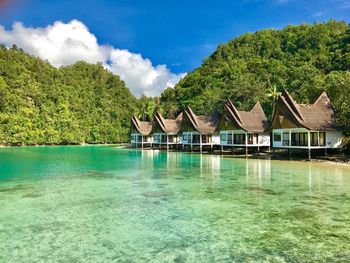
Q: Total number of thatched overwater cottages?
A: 5